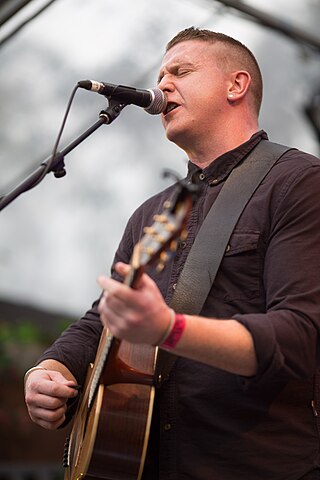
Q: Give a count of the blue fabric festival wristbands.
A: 0